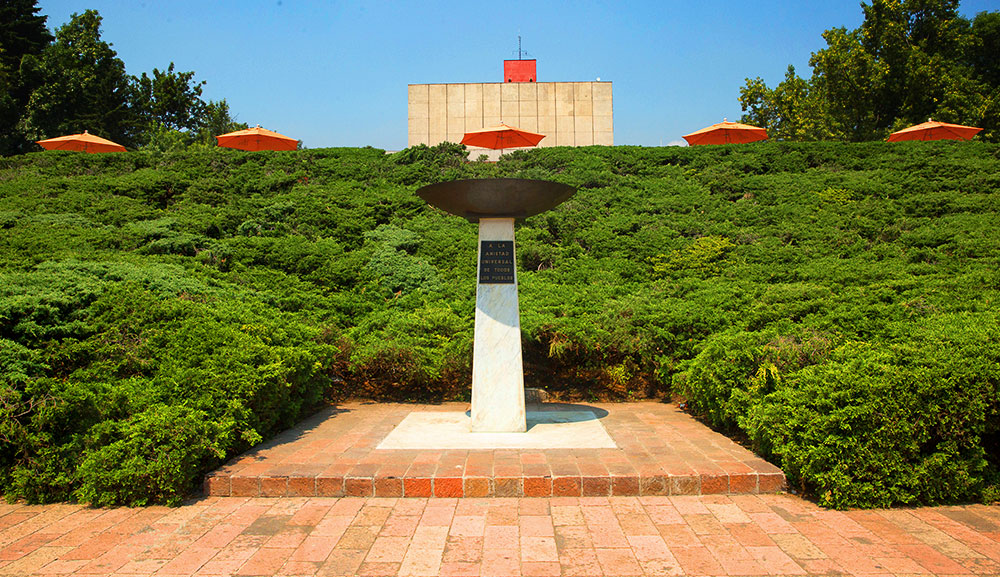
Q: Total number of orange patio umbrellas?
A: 5